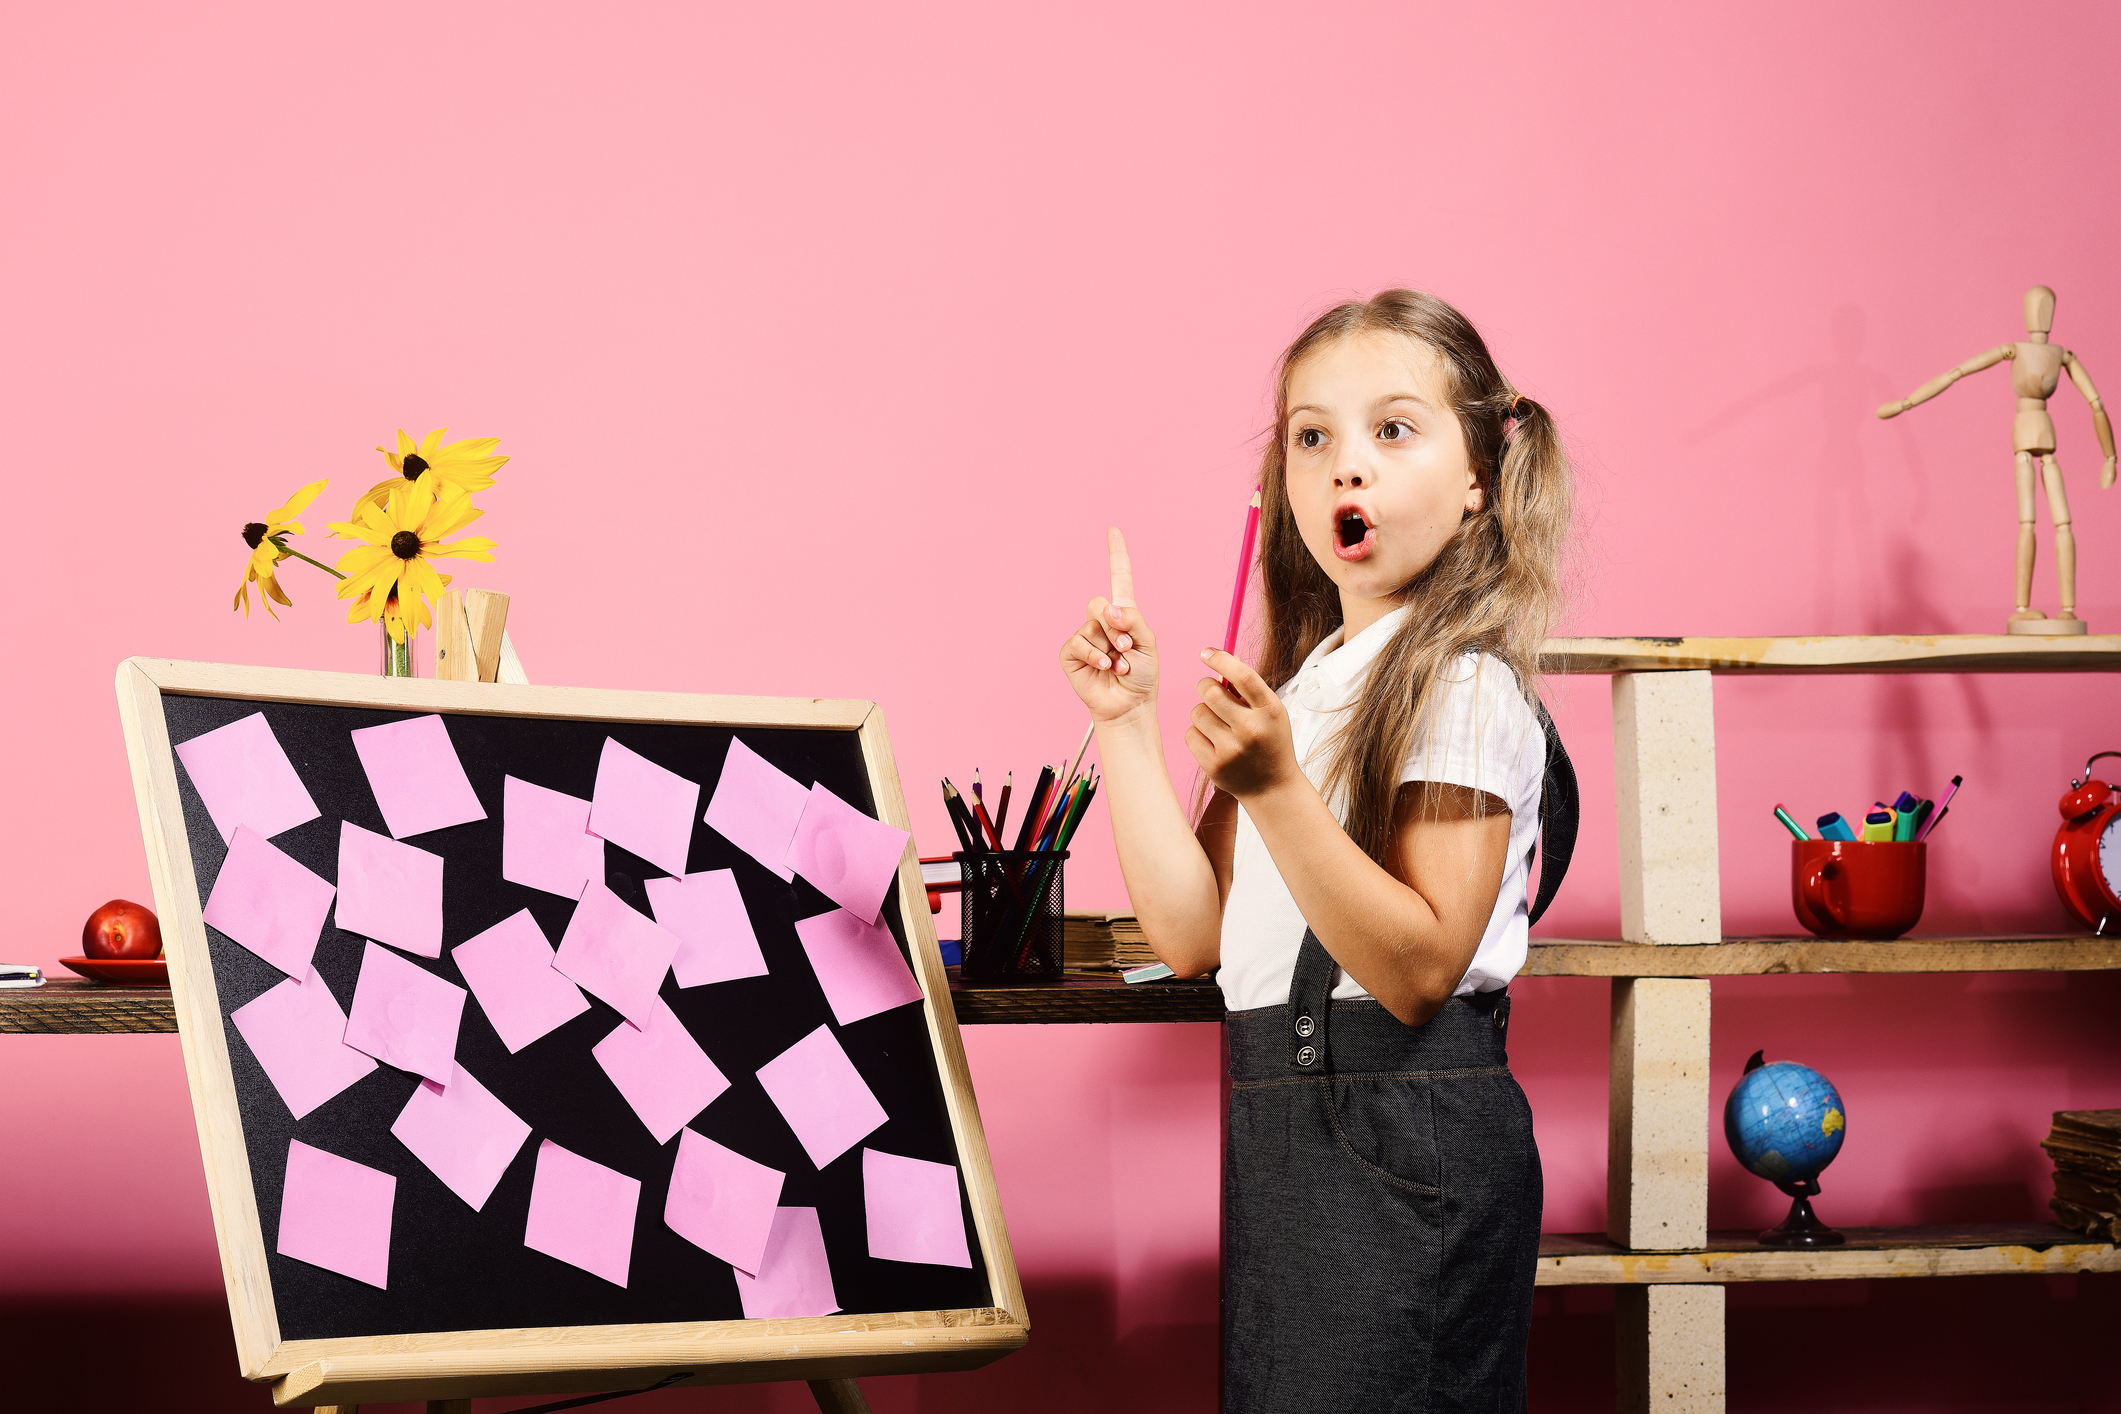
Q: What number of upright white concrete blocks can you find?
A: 3